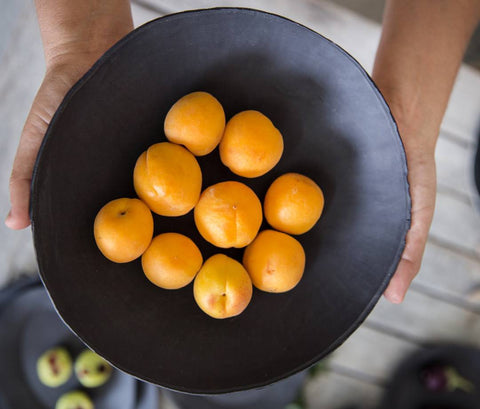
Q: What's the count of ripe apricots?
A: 9